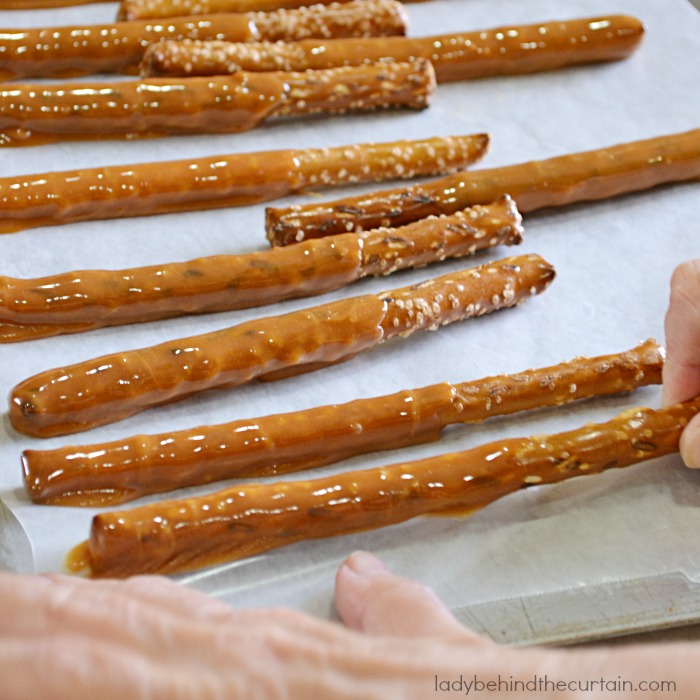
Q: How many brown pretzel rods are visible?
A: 11